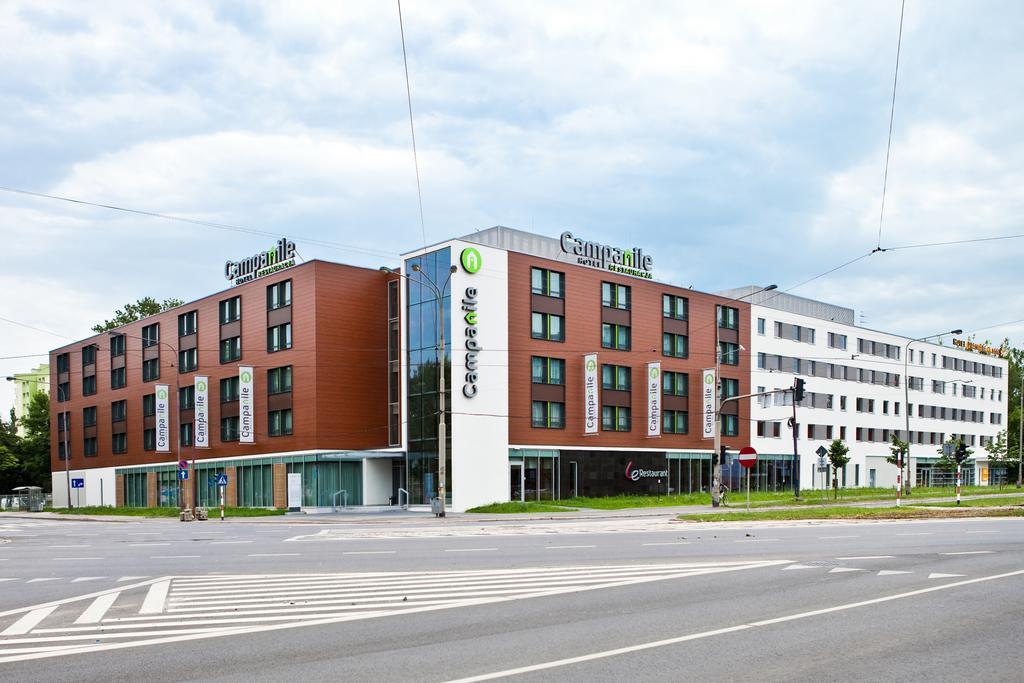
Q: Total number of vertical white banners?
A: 6